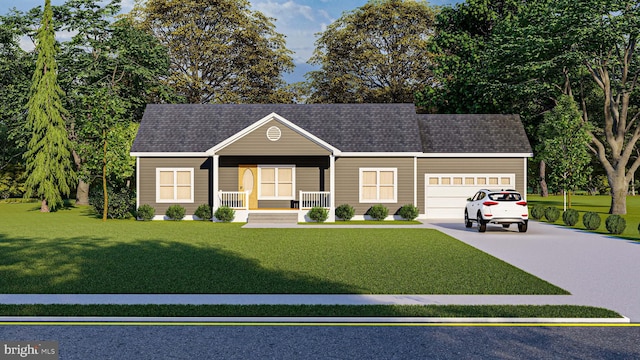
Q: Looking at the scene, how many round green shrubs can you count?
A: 13